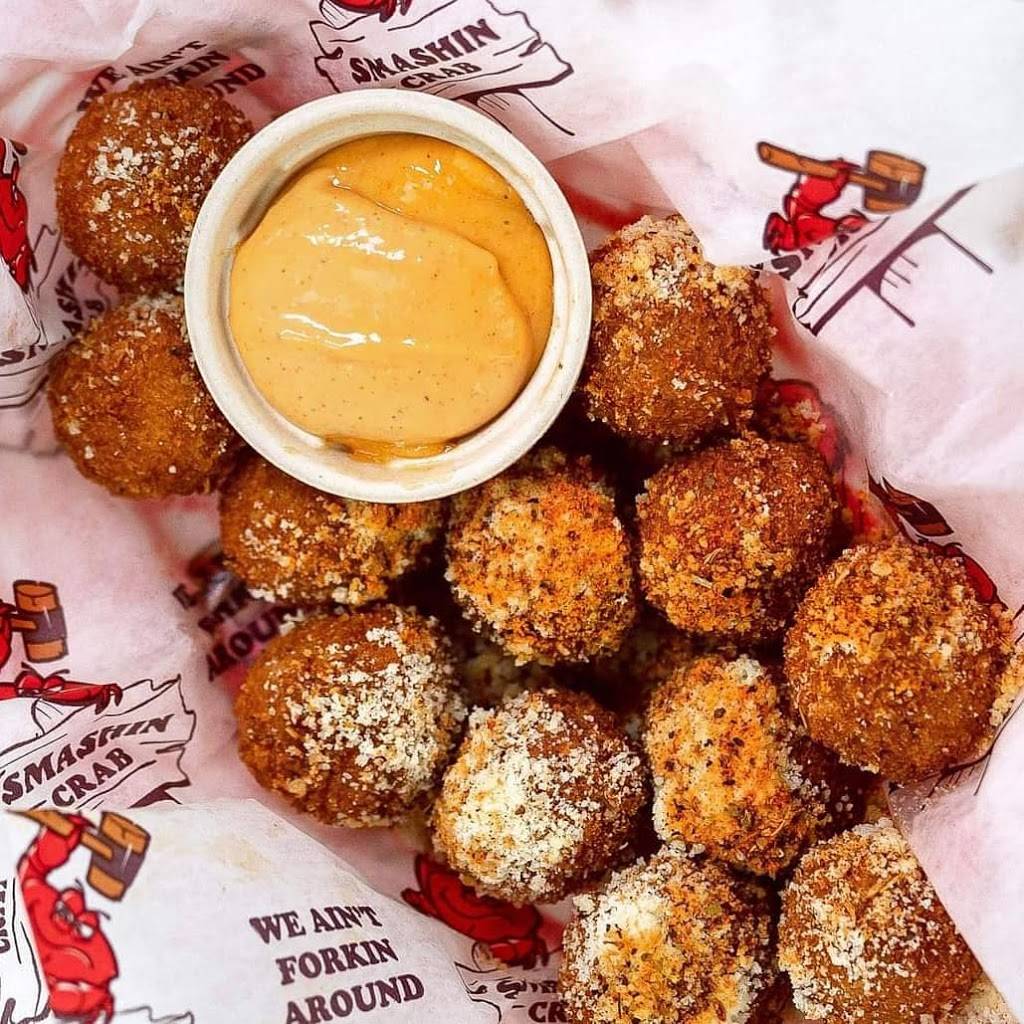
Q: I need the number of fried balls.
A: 12